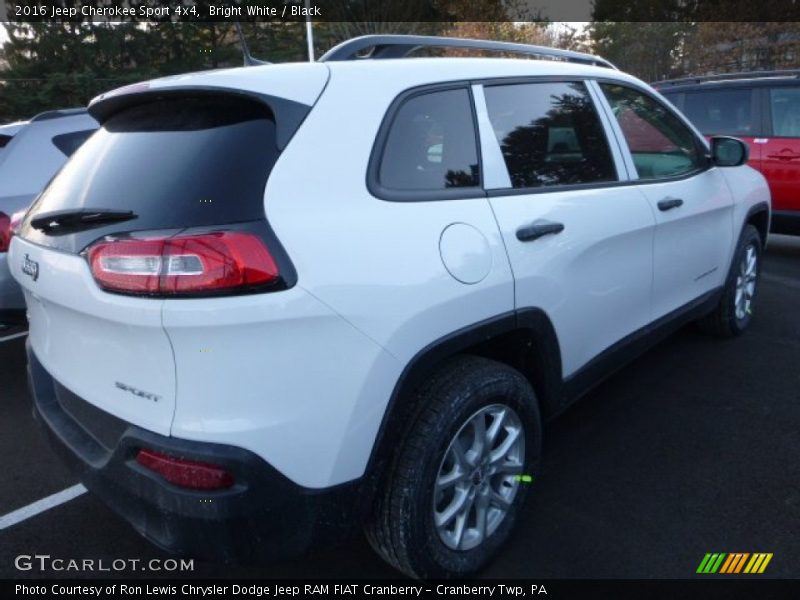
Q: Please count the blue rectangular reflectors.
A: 0